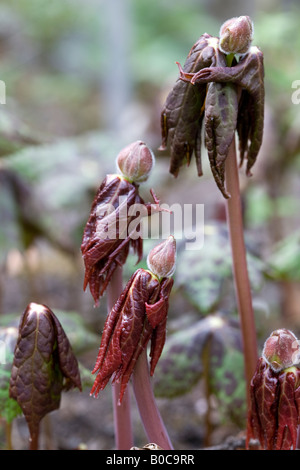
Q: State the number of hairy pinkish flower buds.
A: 4